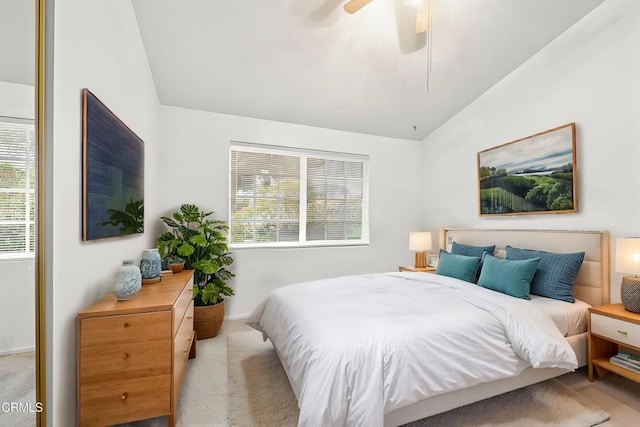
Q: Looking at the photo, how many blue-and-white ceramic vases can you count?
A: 2